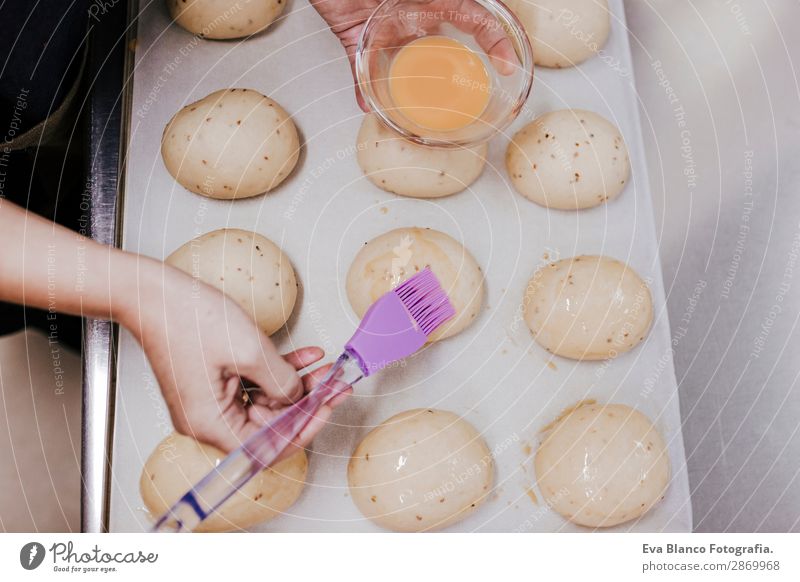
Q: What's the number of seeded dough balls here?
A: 11